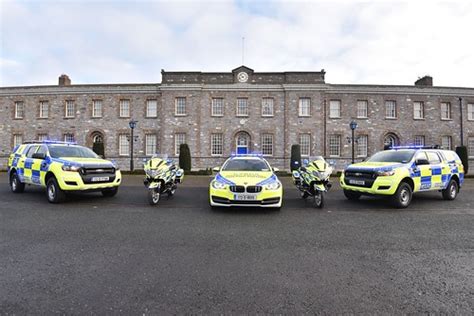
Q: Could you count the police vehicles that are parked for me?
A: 5